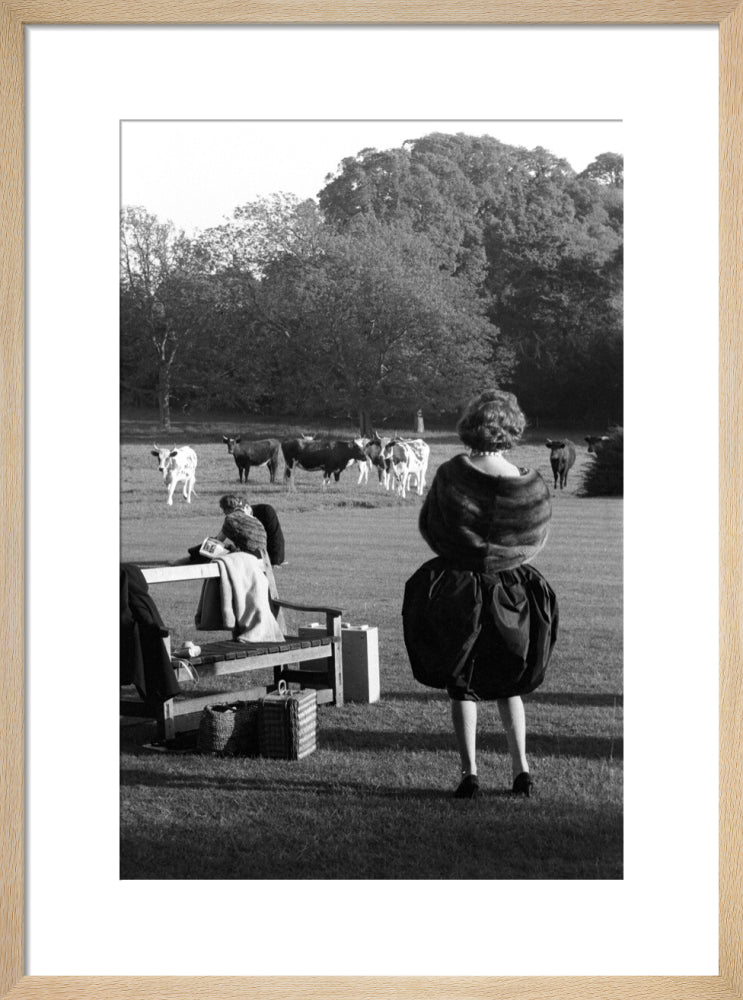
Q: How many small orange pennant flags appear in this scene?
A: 0